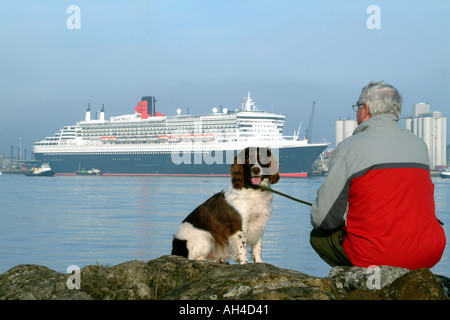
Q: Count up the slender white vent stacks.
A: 2